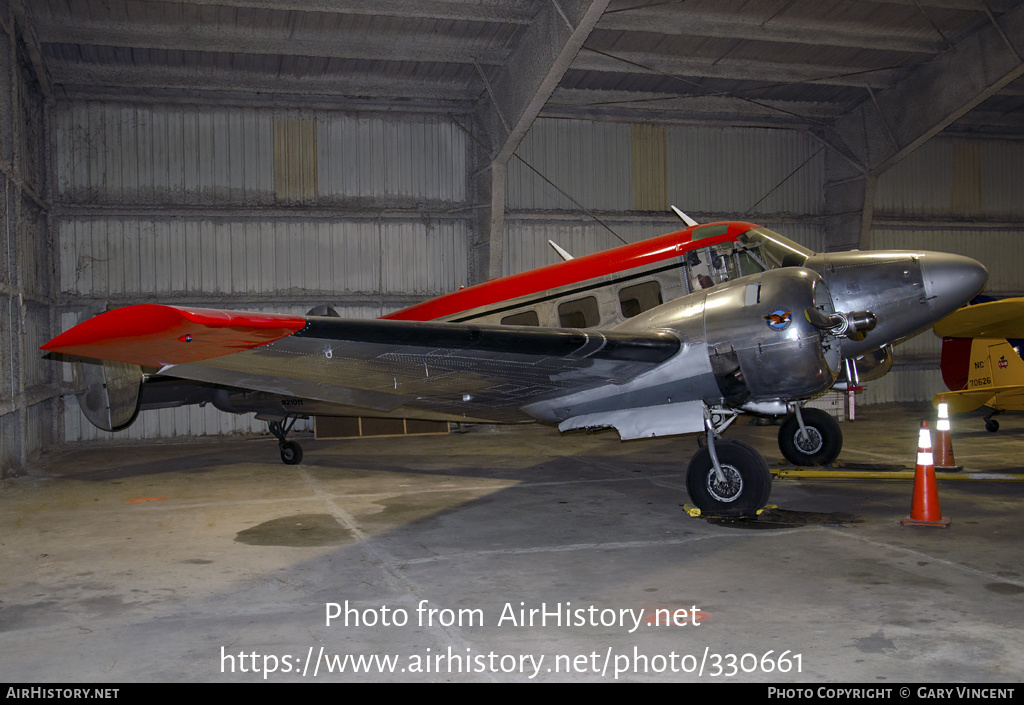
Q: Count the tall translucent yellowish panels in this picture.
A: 3